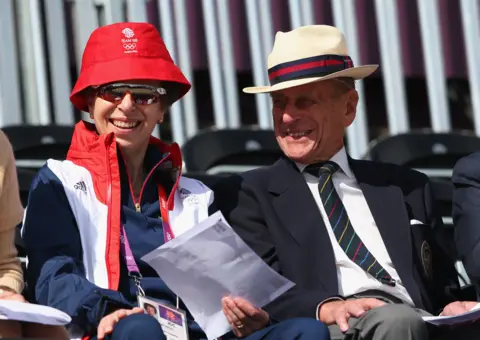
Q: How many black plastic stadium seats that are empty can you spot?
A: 3